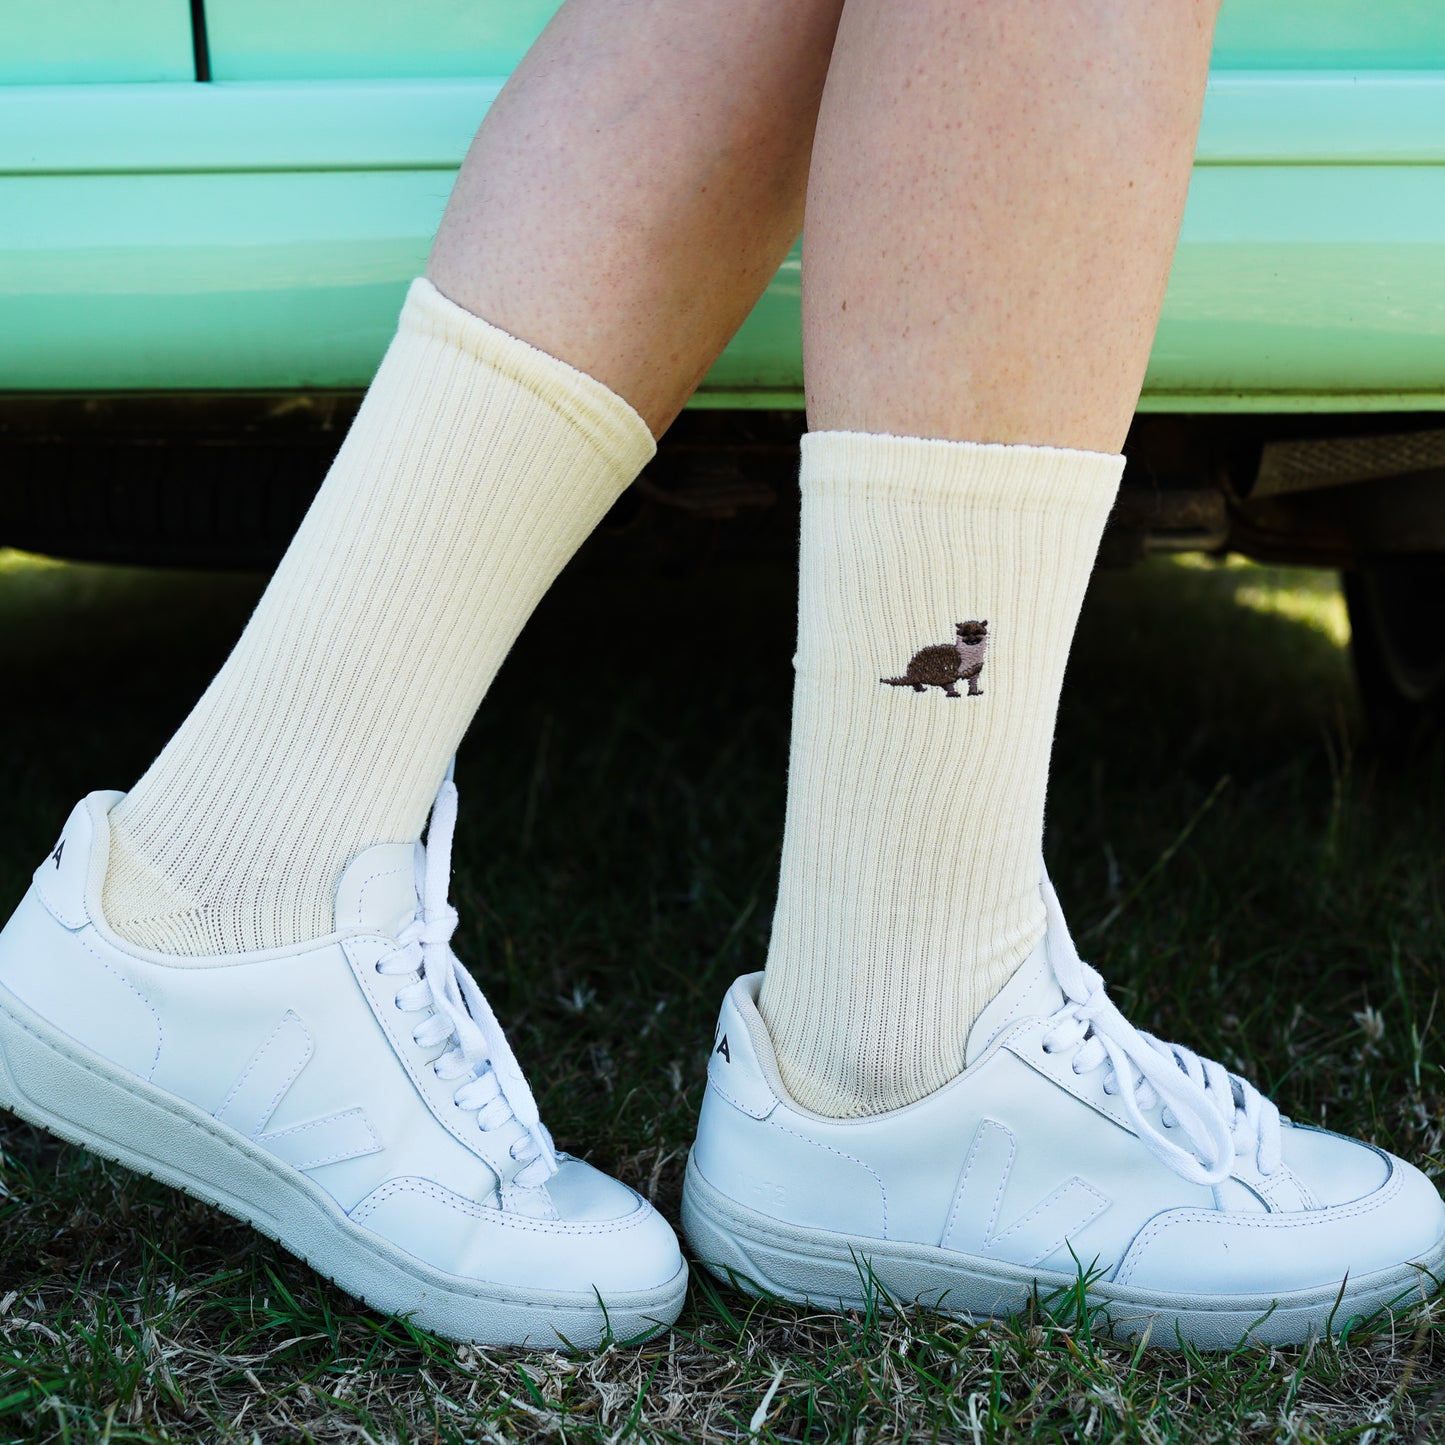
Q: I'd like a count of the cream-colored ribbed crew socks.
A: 2